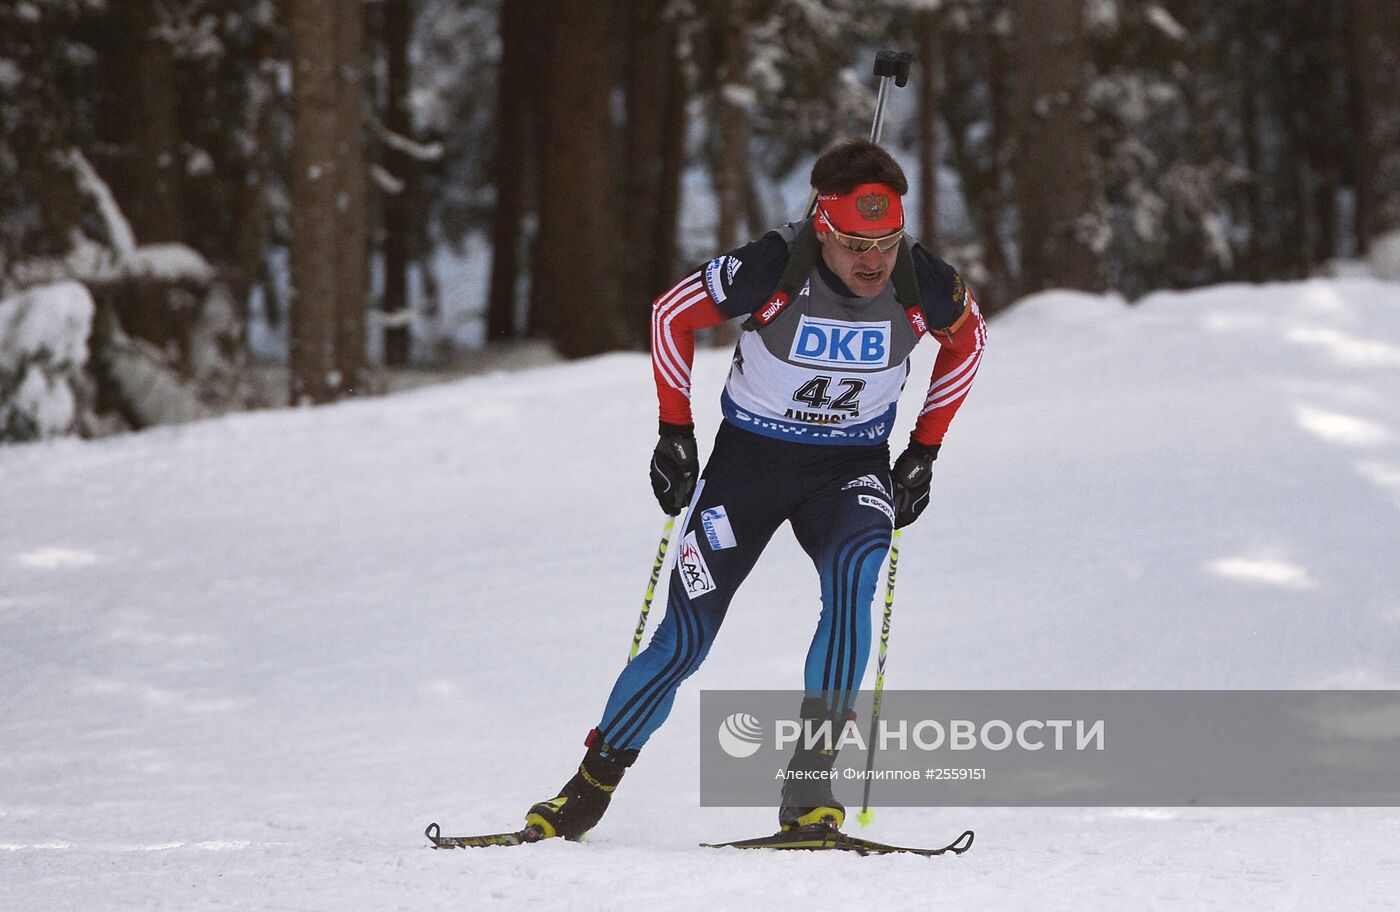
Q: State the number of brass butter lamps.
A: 0